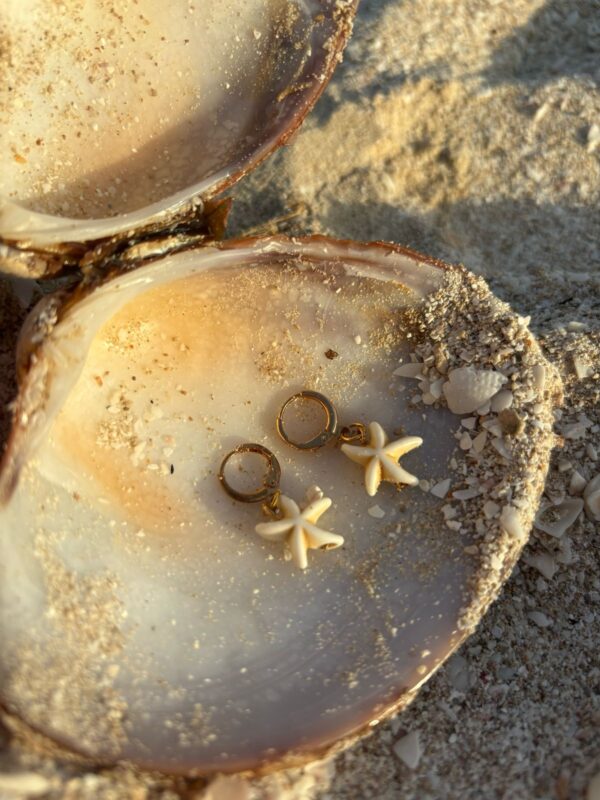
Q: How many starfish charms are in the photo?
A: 2